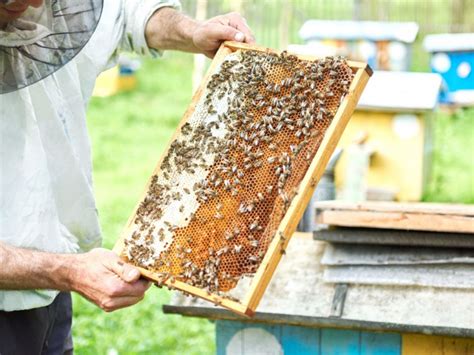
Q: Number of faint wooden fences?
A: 1